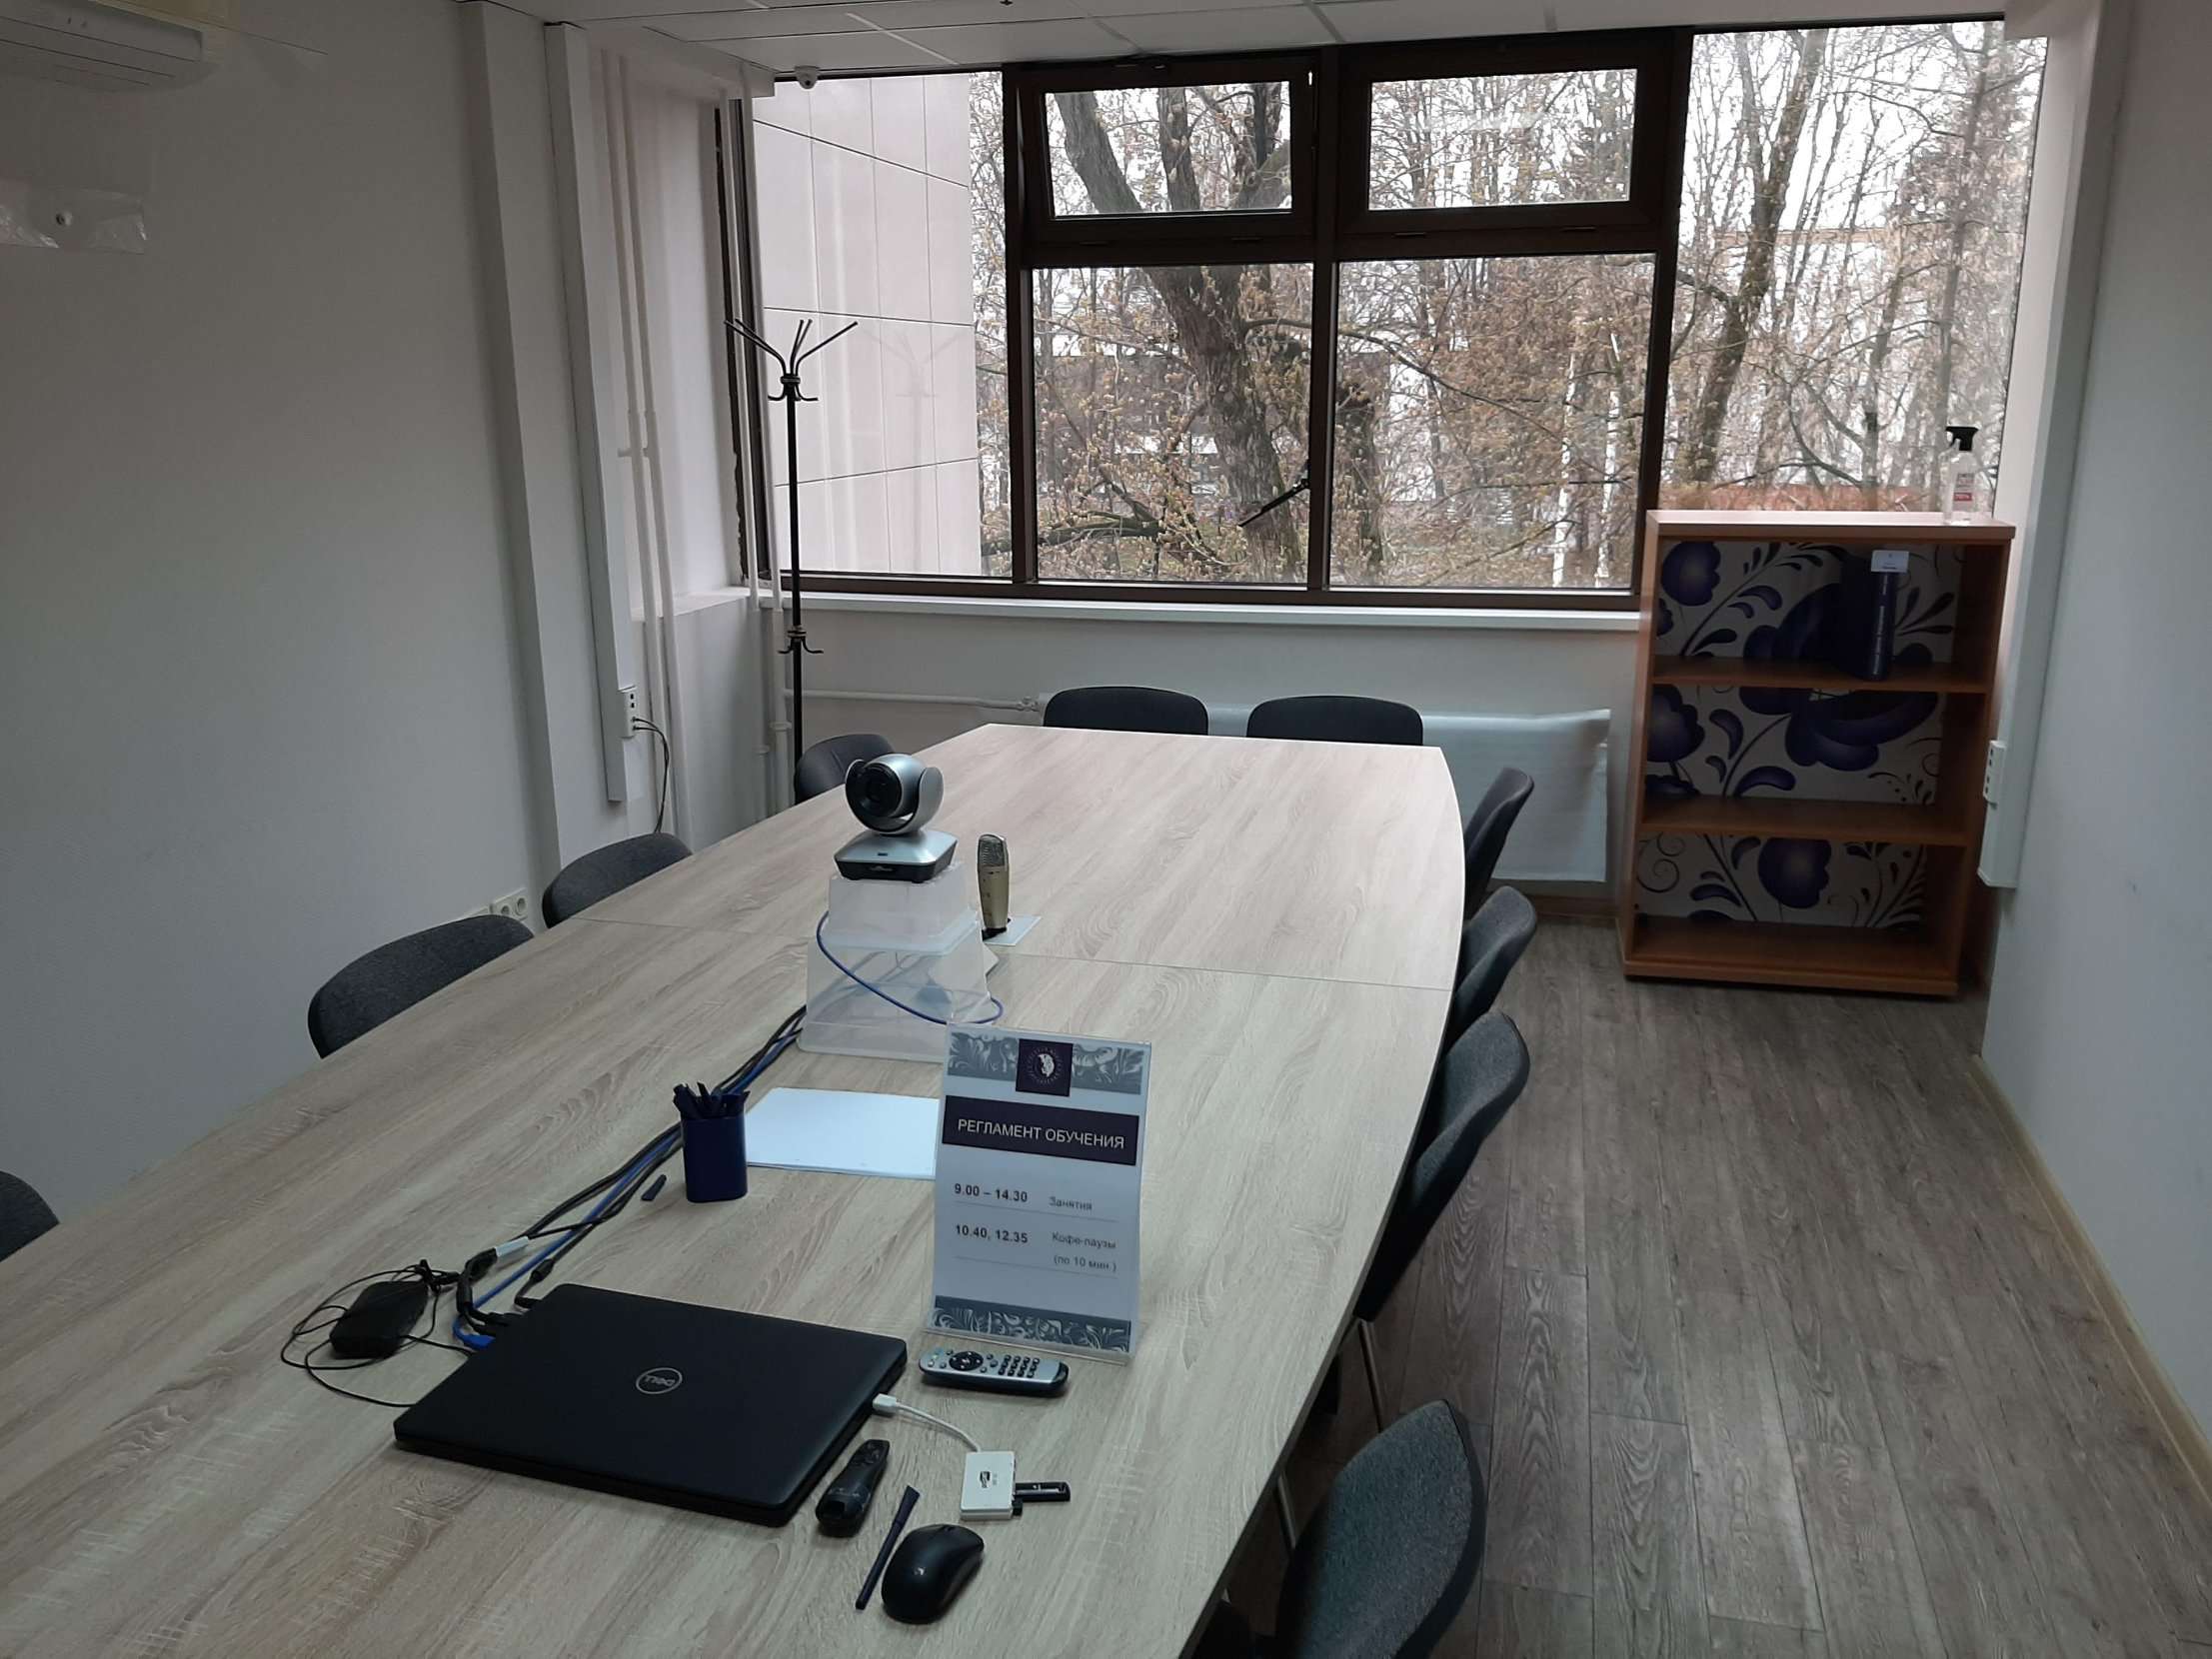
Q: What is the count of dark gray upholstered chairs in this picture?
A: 10